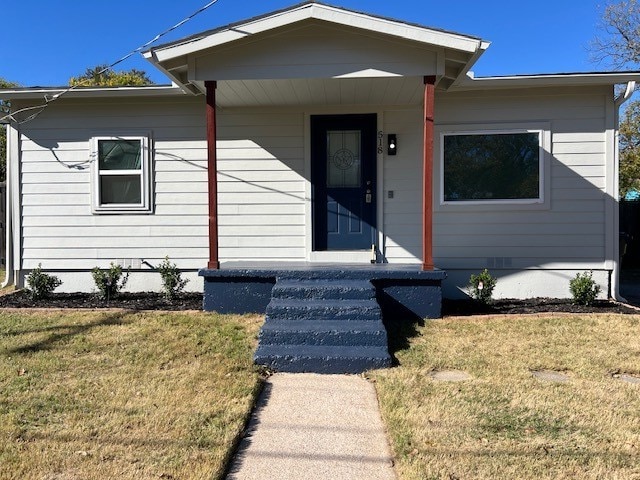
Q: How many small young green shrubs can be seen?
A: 5